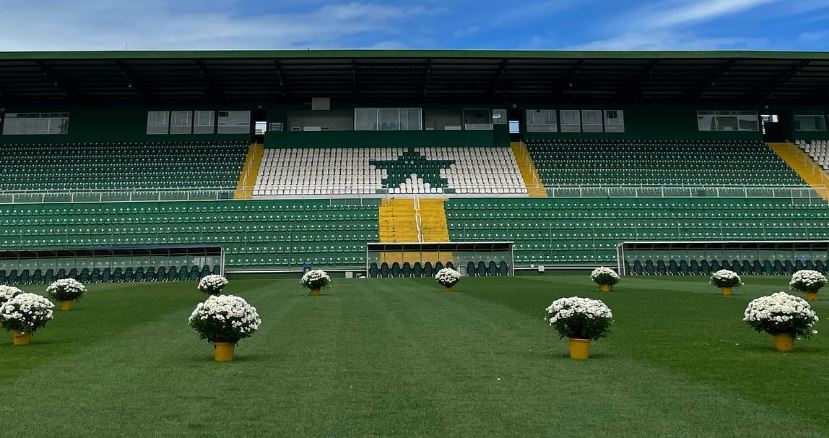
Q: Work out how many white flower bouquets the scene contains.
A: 12